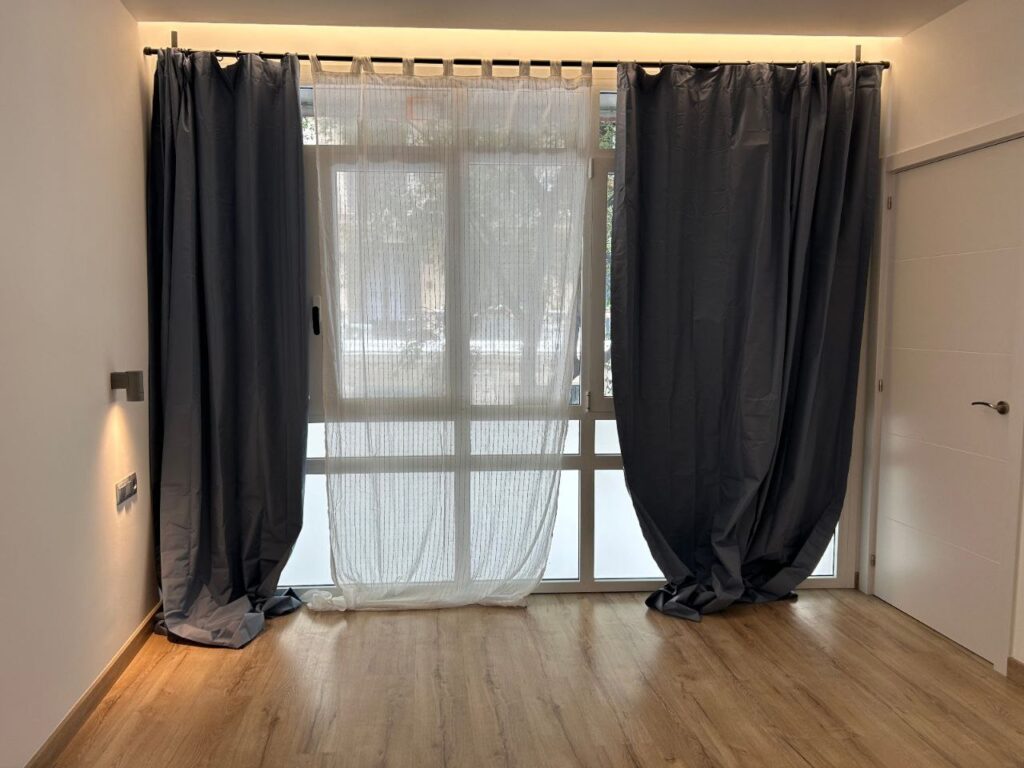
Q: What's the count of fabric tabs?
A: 9